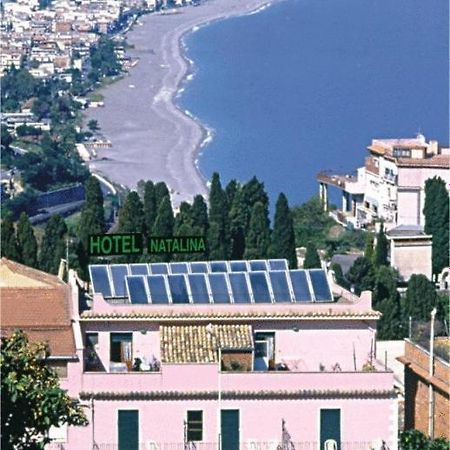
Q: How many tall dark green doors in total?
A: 3